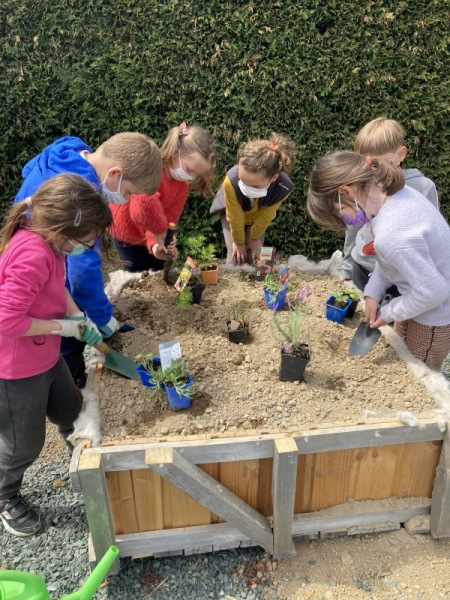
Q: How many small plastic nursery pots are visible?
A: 10